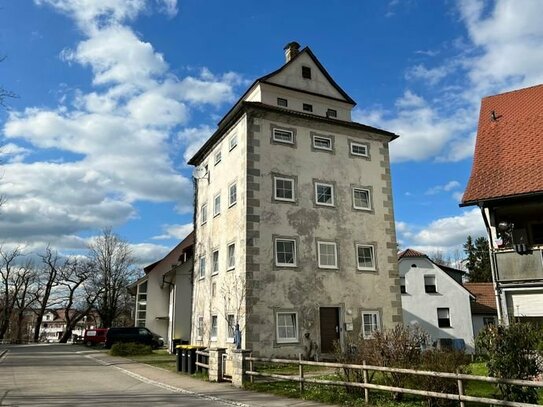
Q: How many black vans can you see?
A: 1